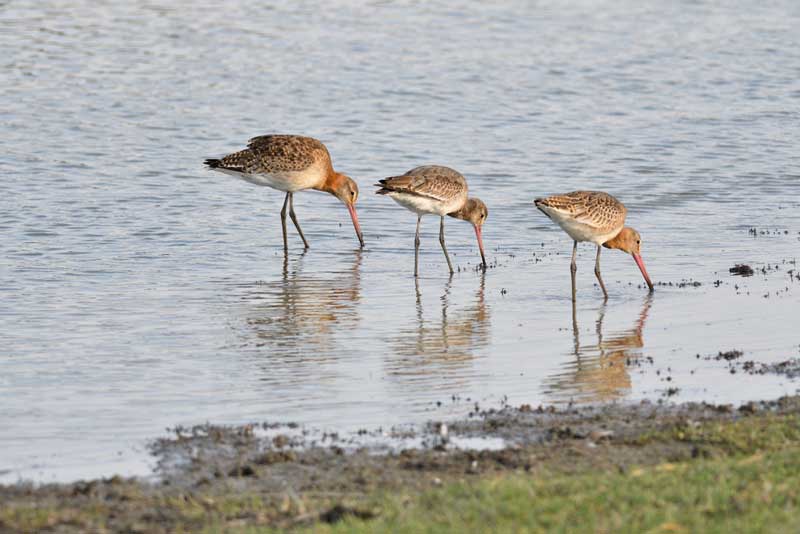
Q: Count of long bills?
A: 3